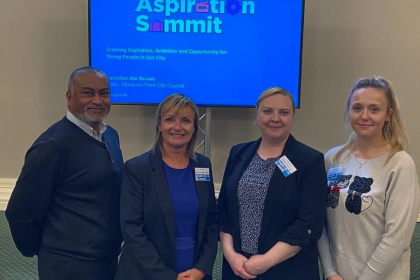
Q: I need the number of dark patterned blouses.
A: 1